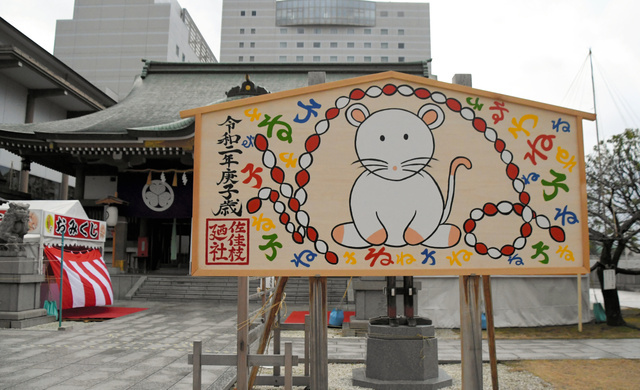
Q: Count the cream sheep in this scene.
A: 0